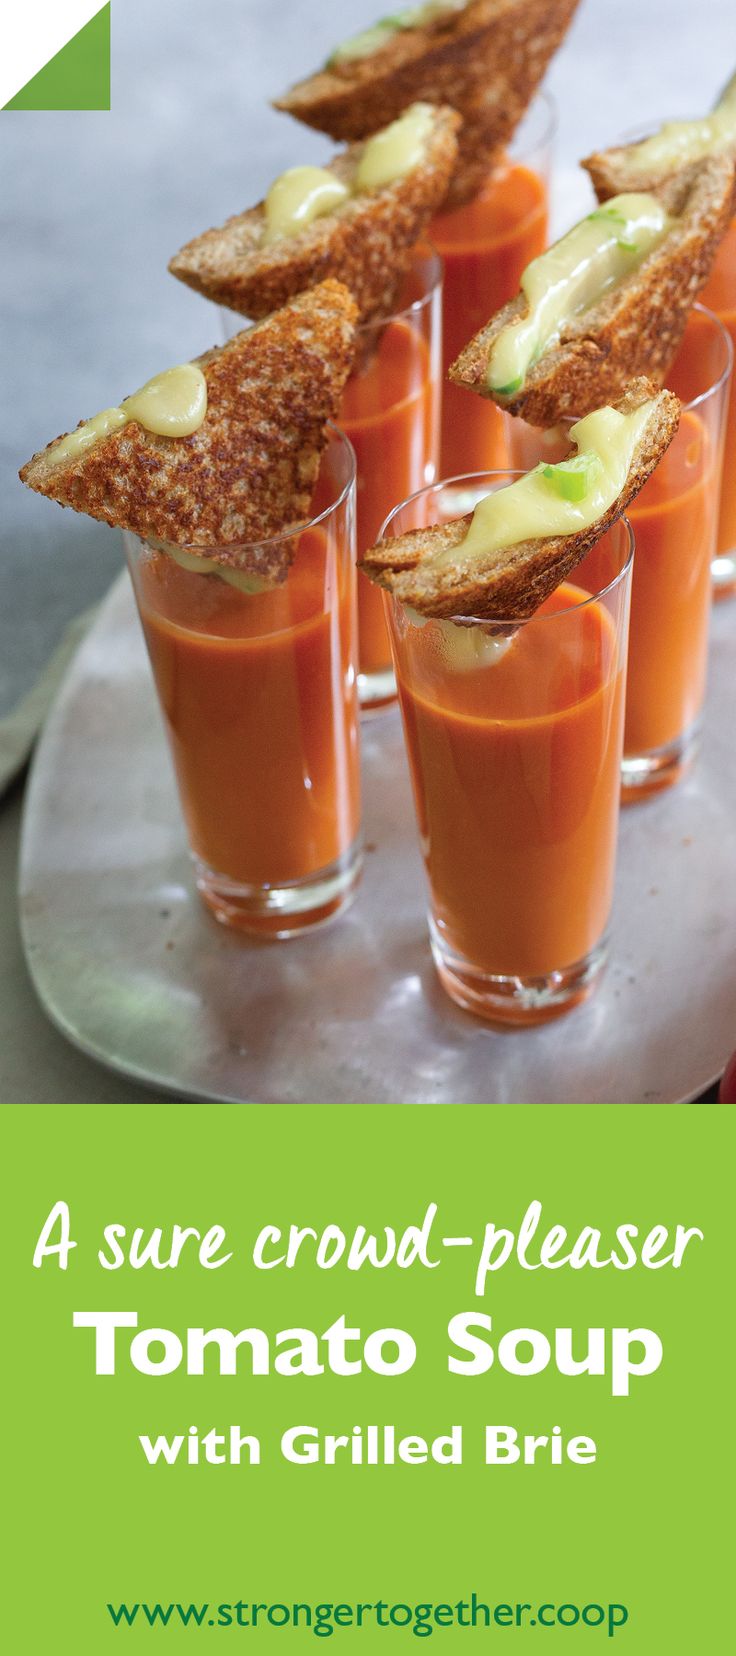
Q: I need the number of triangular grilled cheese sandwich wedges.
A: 6